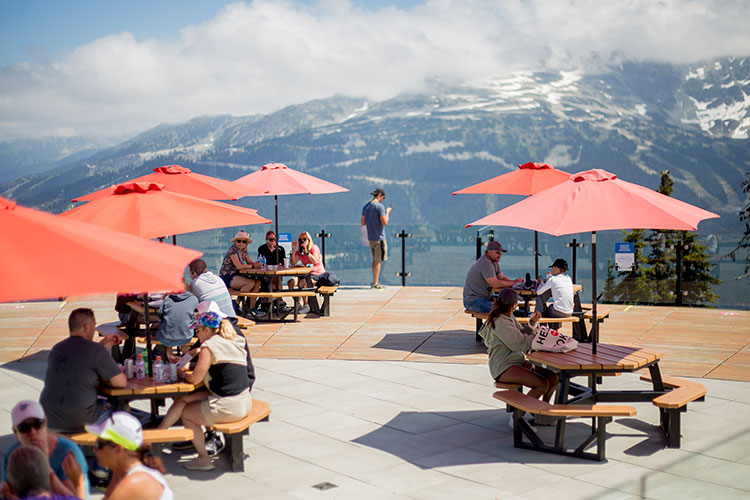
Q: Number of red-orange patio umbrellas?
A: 6